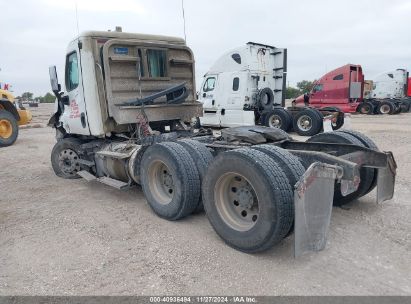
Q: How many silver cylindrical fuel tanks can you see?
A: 1